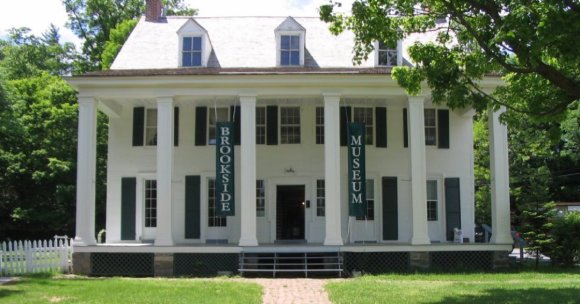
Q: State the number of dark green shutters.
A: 13